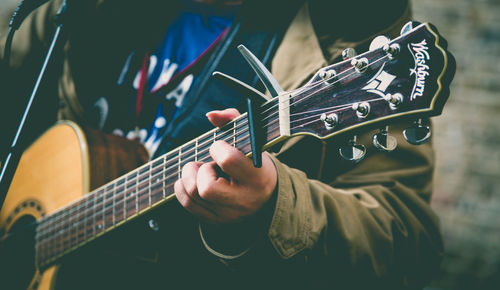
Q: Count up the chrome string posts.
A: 6